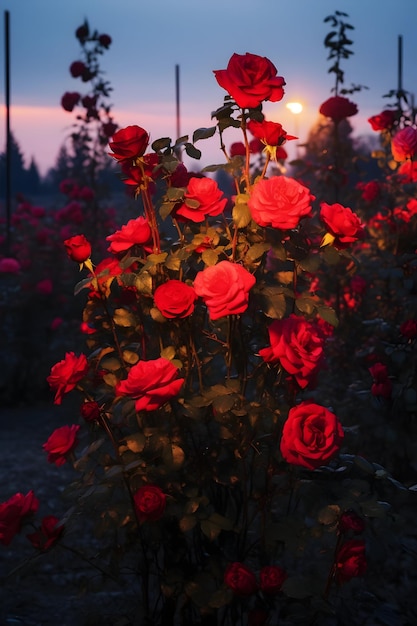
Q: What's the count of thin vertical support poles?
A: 3